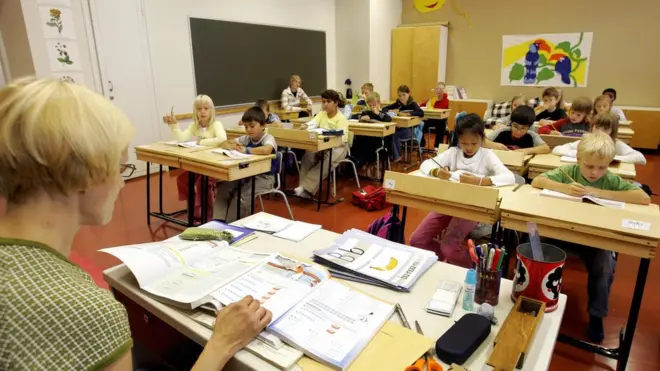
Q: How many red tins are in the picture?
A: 1